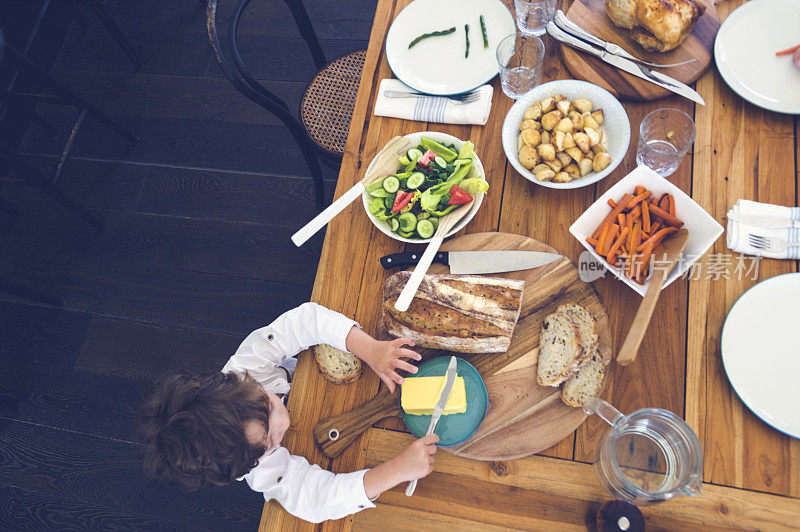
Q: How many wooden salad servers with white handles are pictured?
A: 2